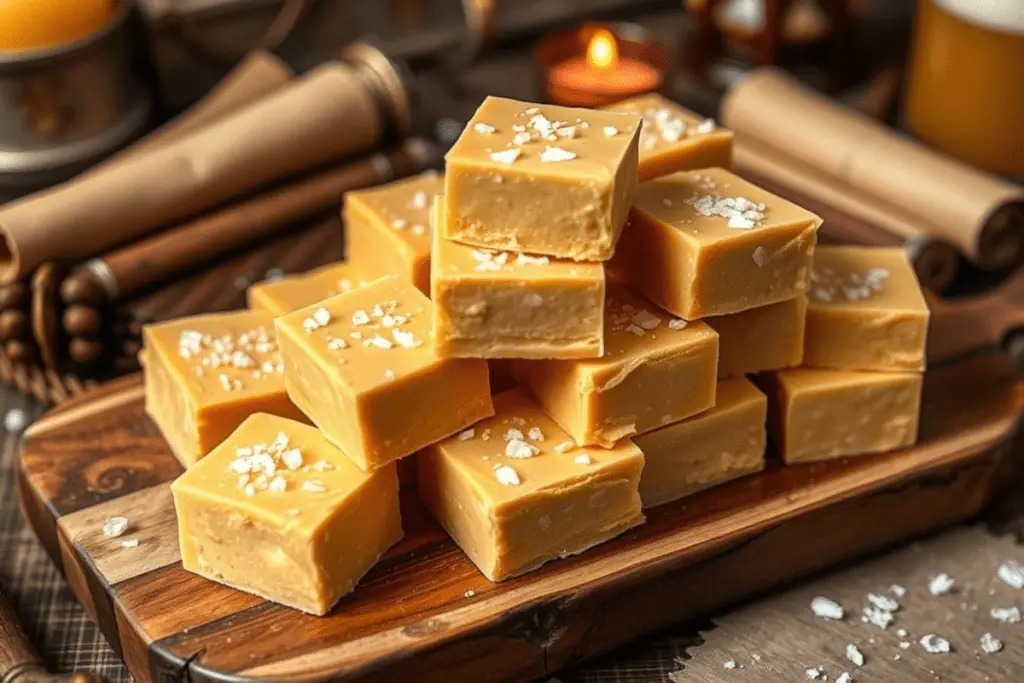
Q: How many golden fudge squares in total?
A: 15